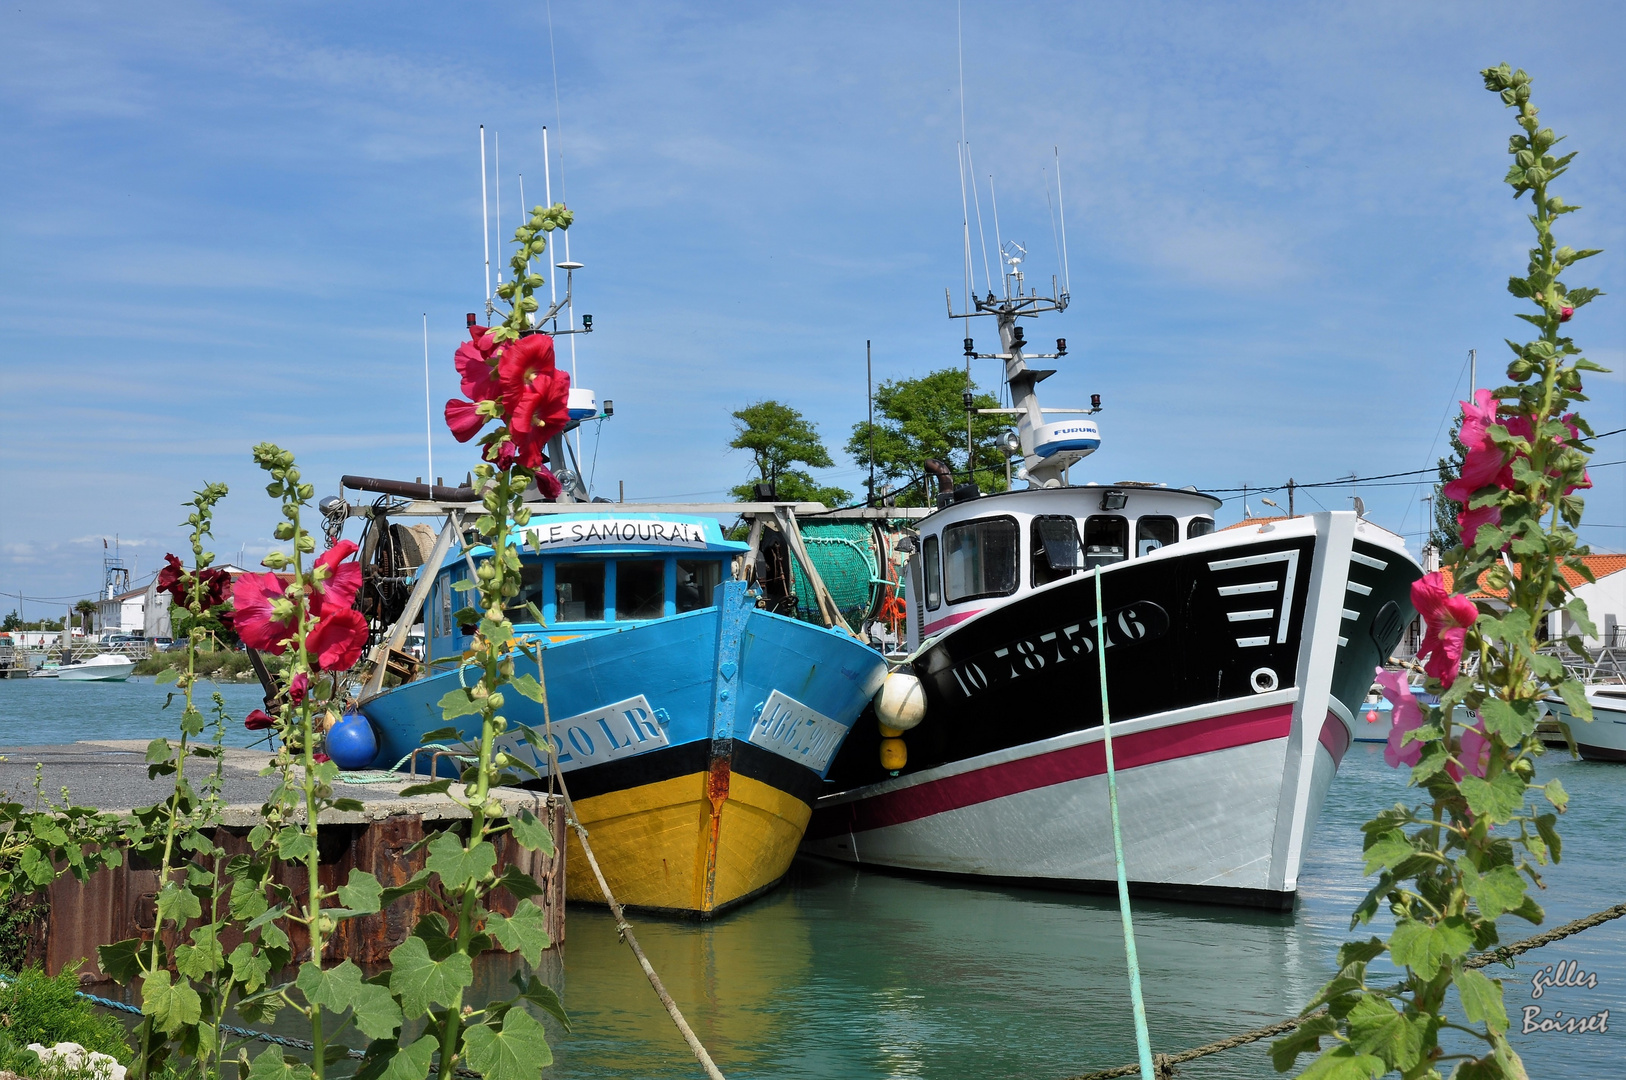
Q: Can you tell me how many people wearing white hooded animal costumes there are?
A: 0